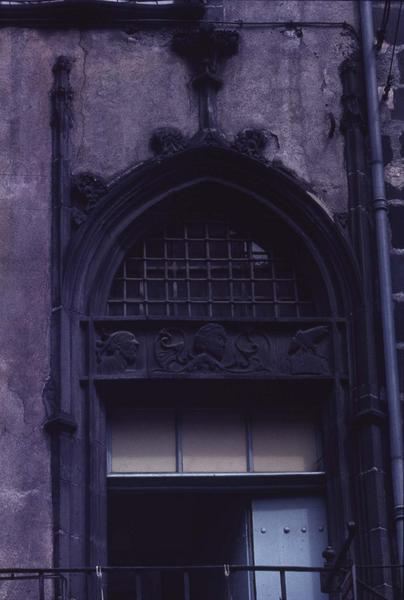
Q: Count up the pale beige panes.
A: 3